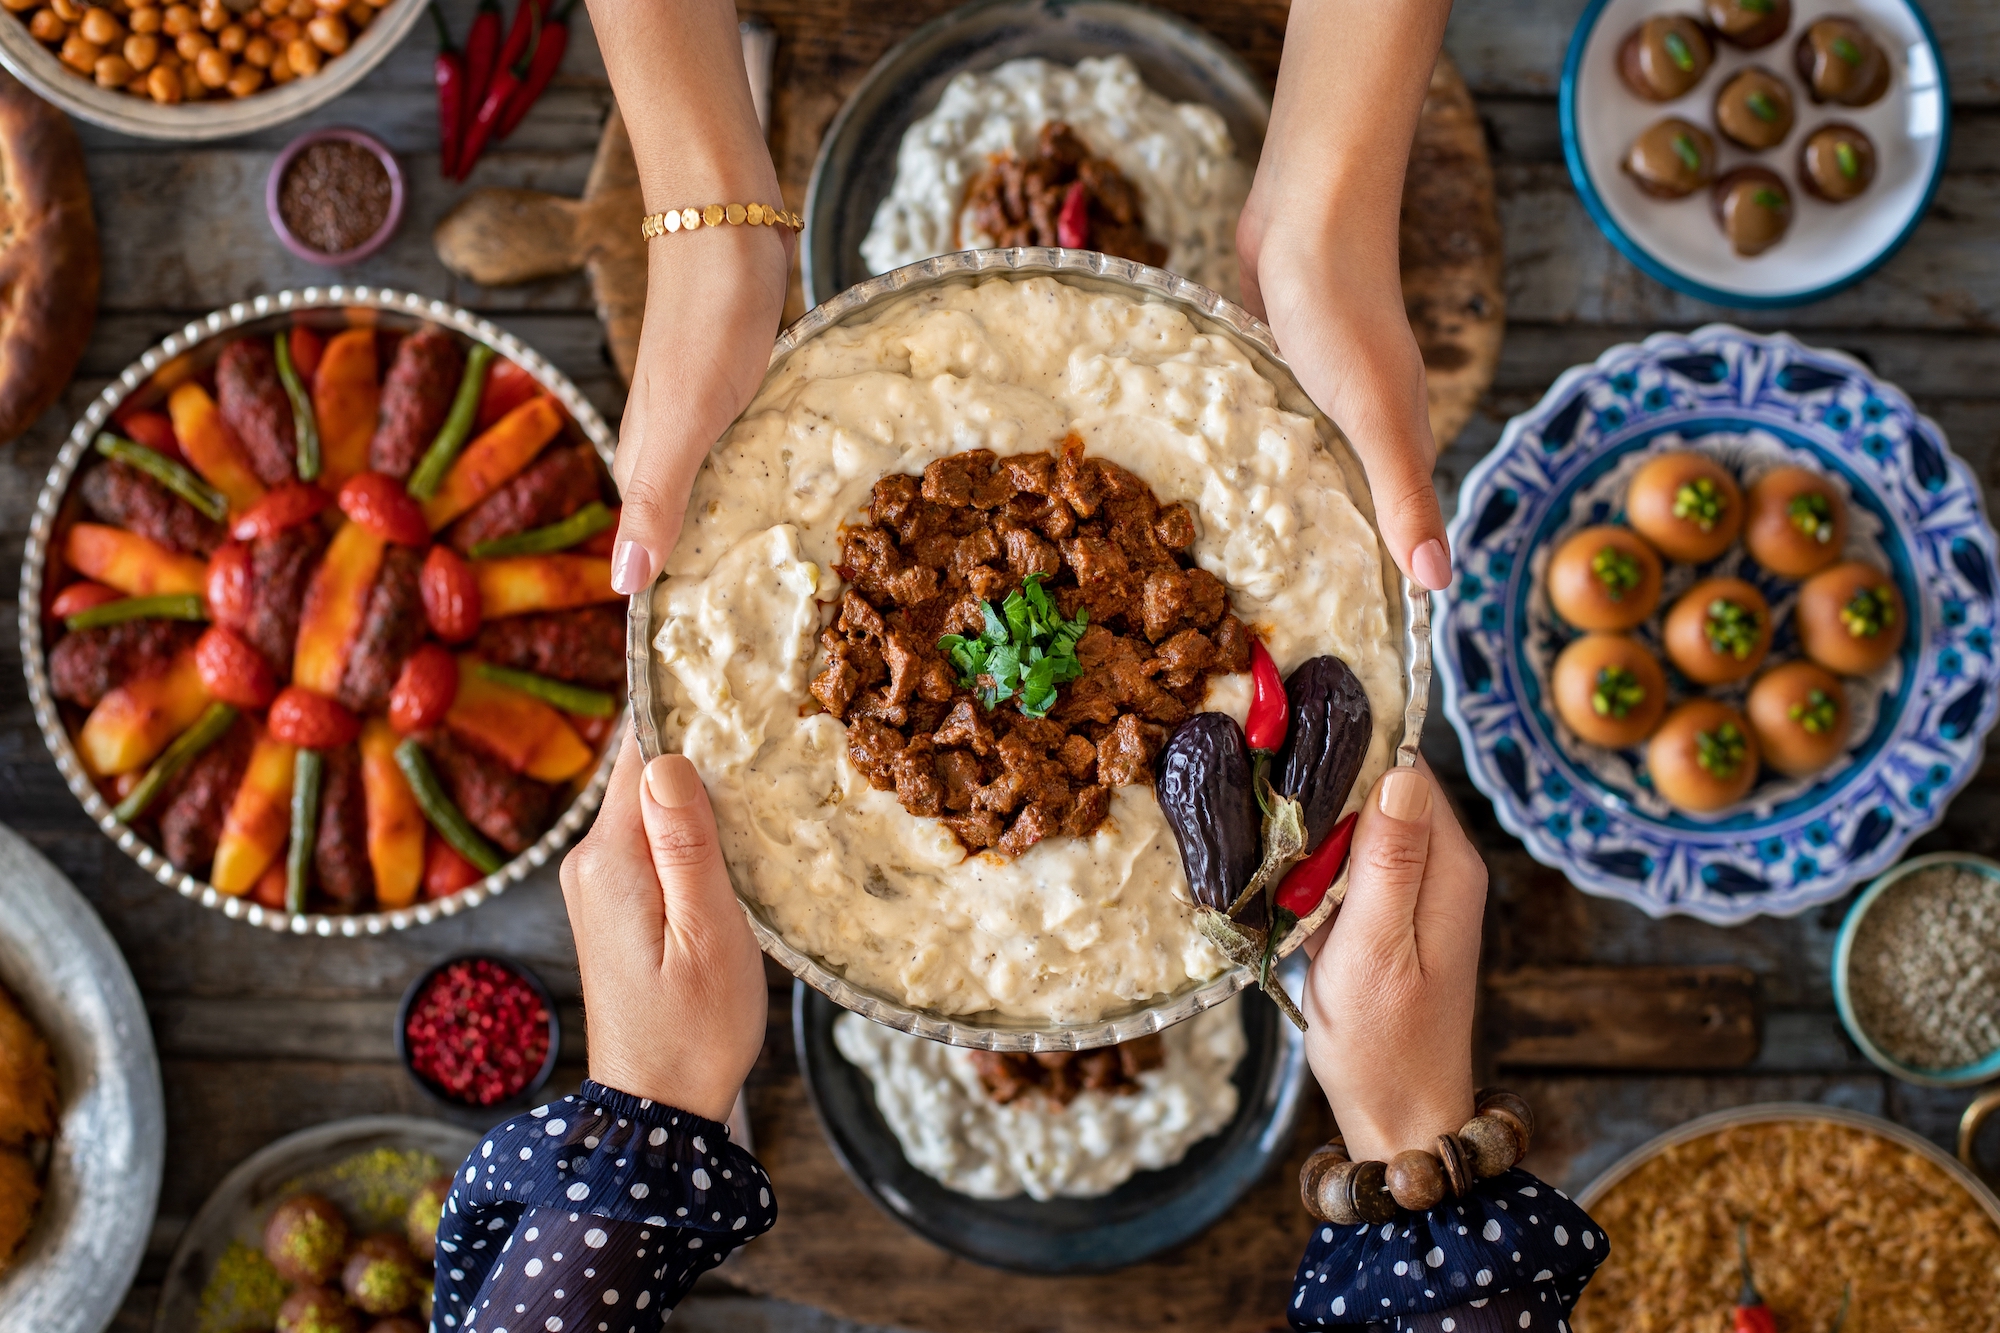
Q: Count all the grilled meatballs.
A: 11